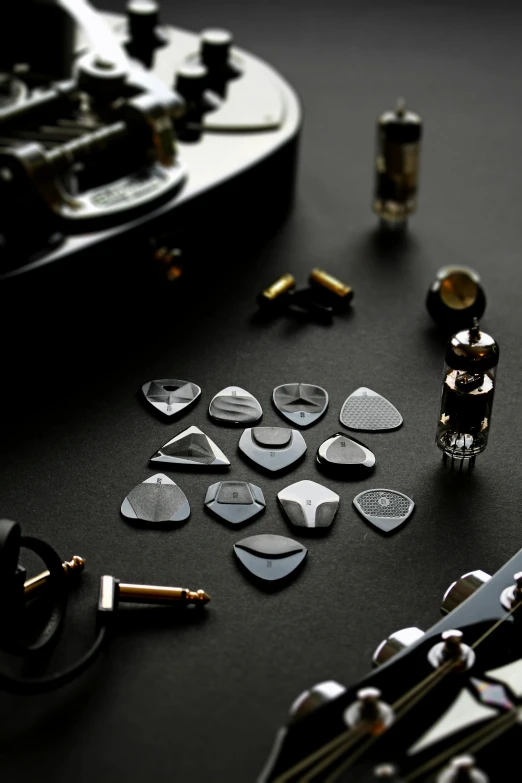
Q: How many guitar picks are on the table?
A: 12